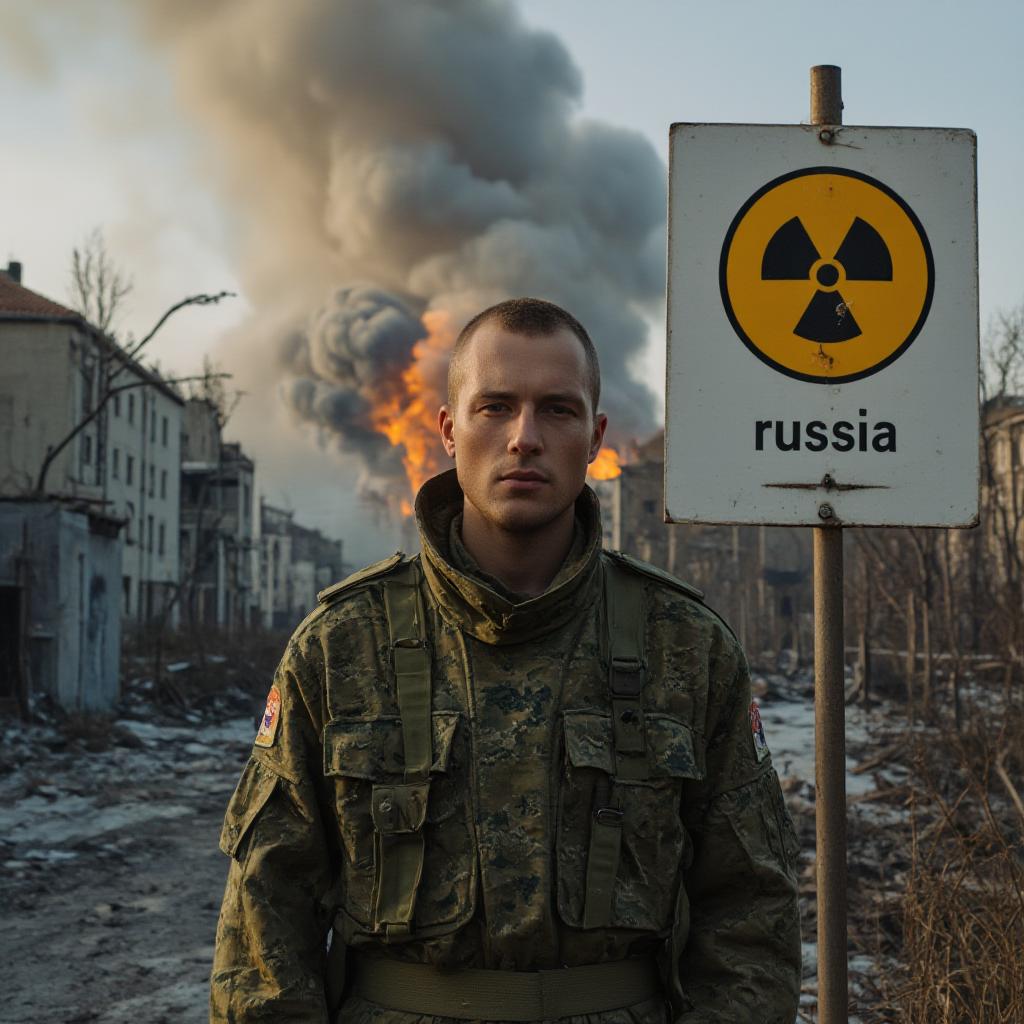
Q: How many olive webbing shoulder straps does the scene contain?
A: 2